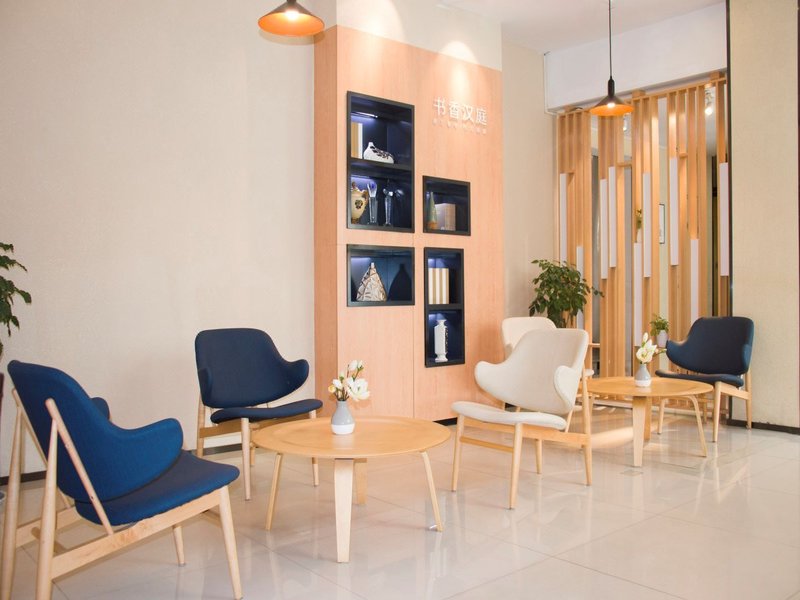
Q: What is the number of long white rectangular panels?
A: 9